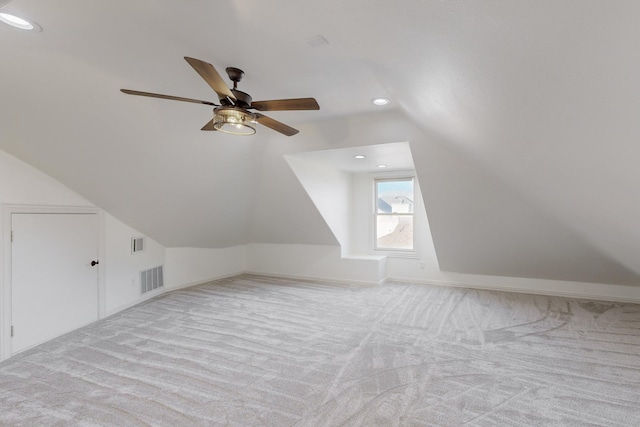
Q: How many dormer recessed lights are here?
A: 2